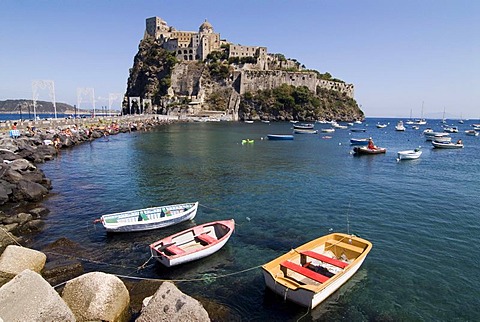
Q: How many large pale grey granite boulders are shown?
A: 4